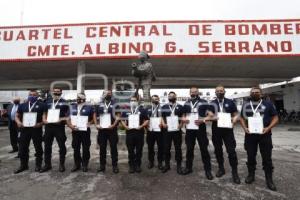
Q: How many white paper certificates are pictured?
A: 10